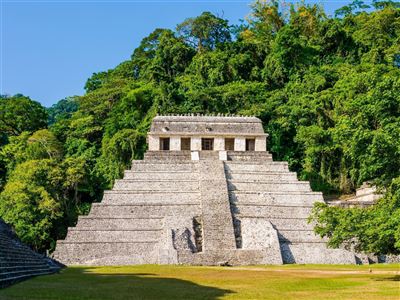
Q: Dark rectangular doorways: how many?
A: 5